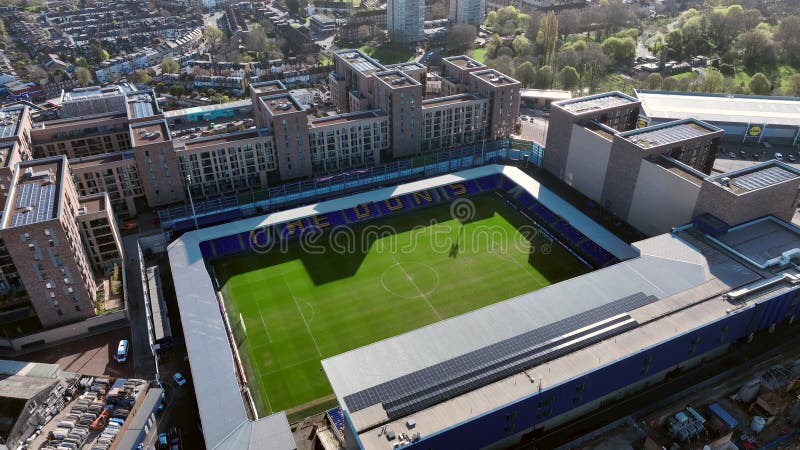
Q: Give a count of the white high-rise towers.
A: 2